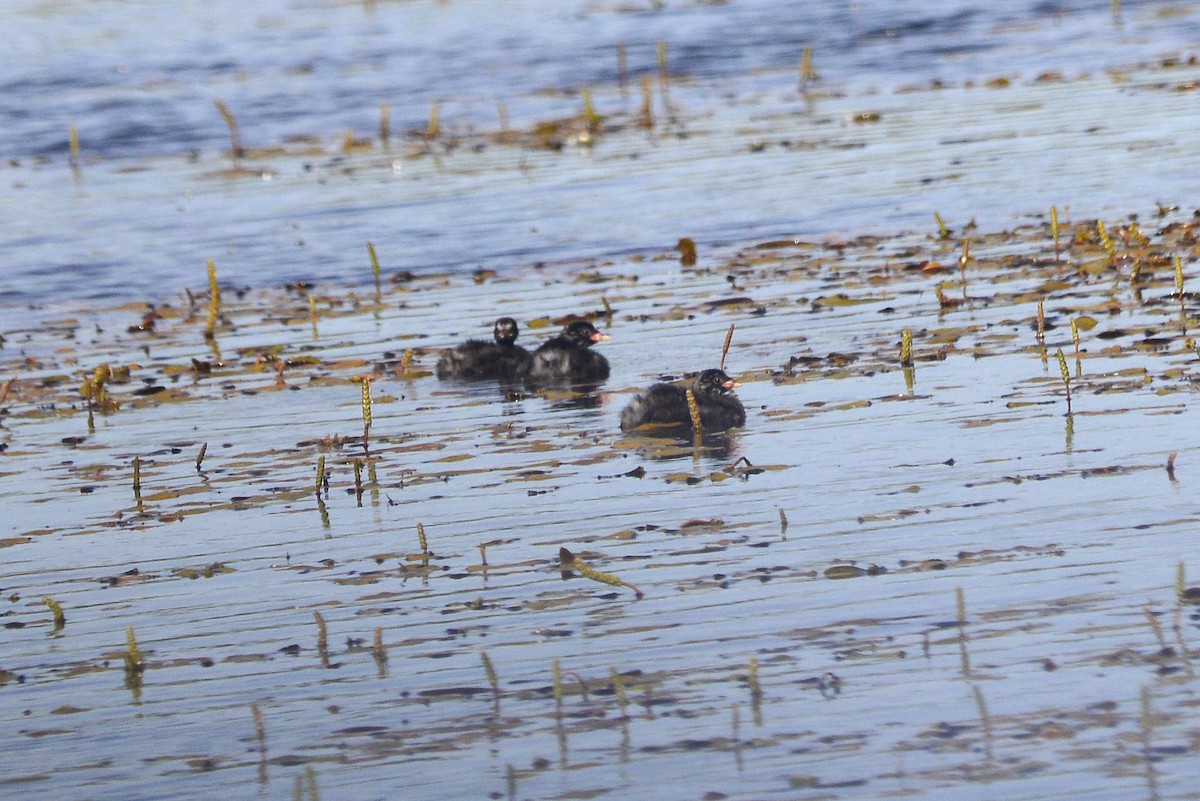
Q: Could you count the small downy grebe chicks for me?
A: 3